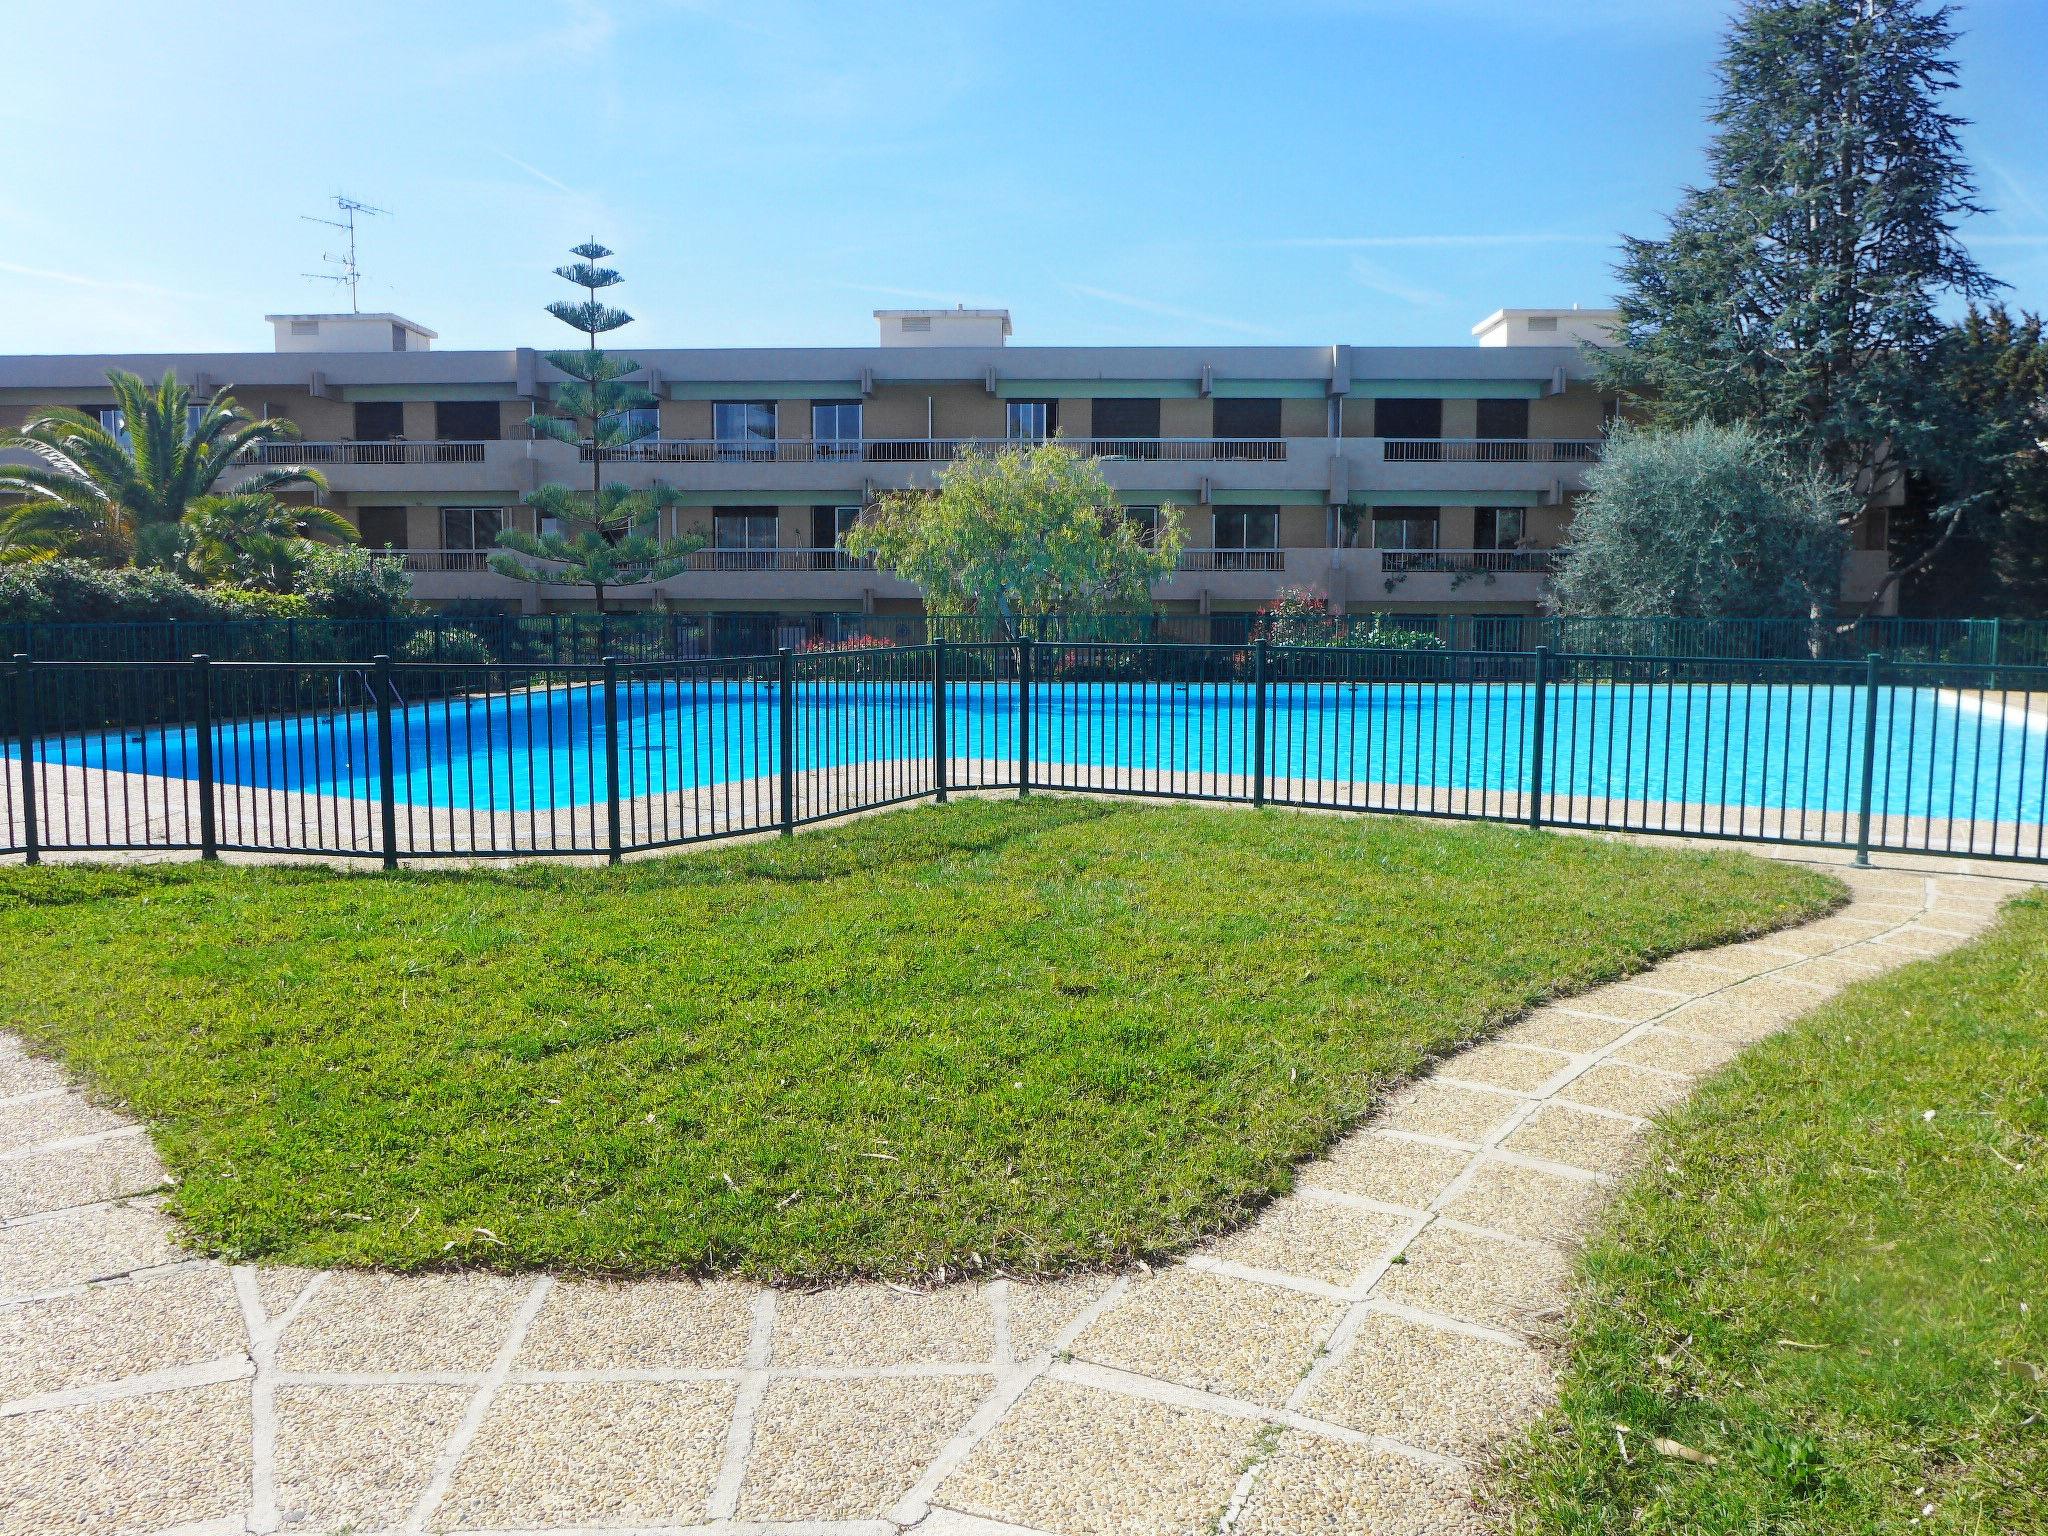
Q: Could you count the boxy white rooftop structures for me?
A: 3